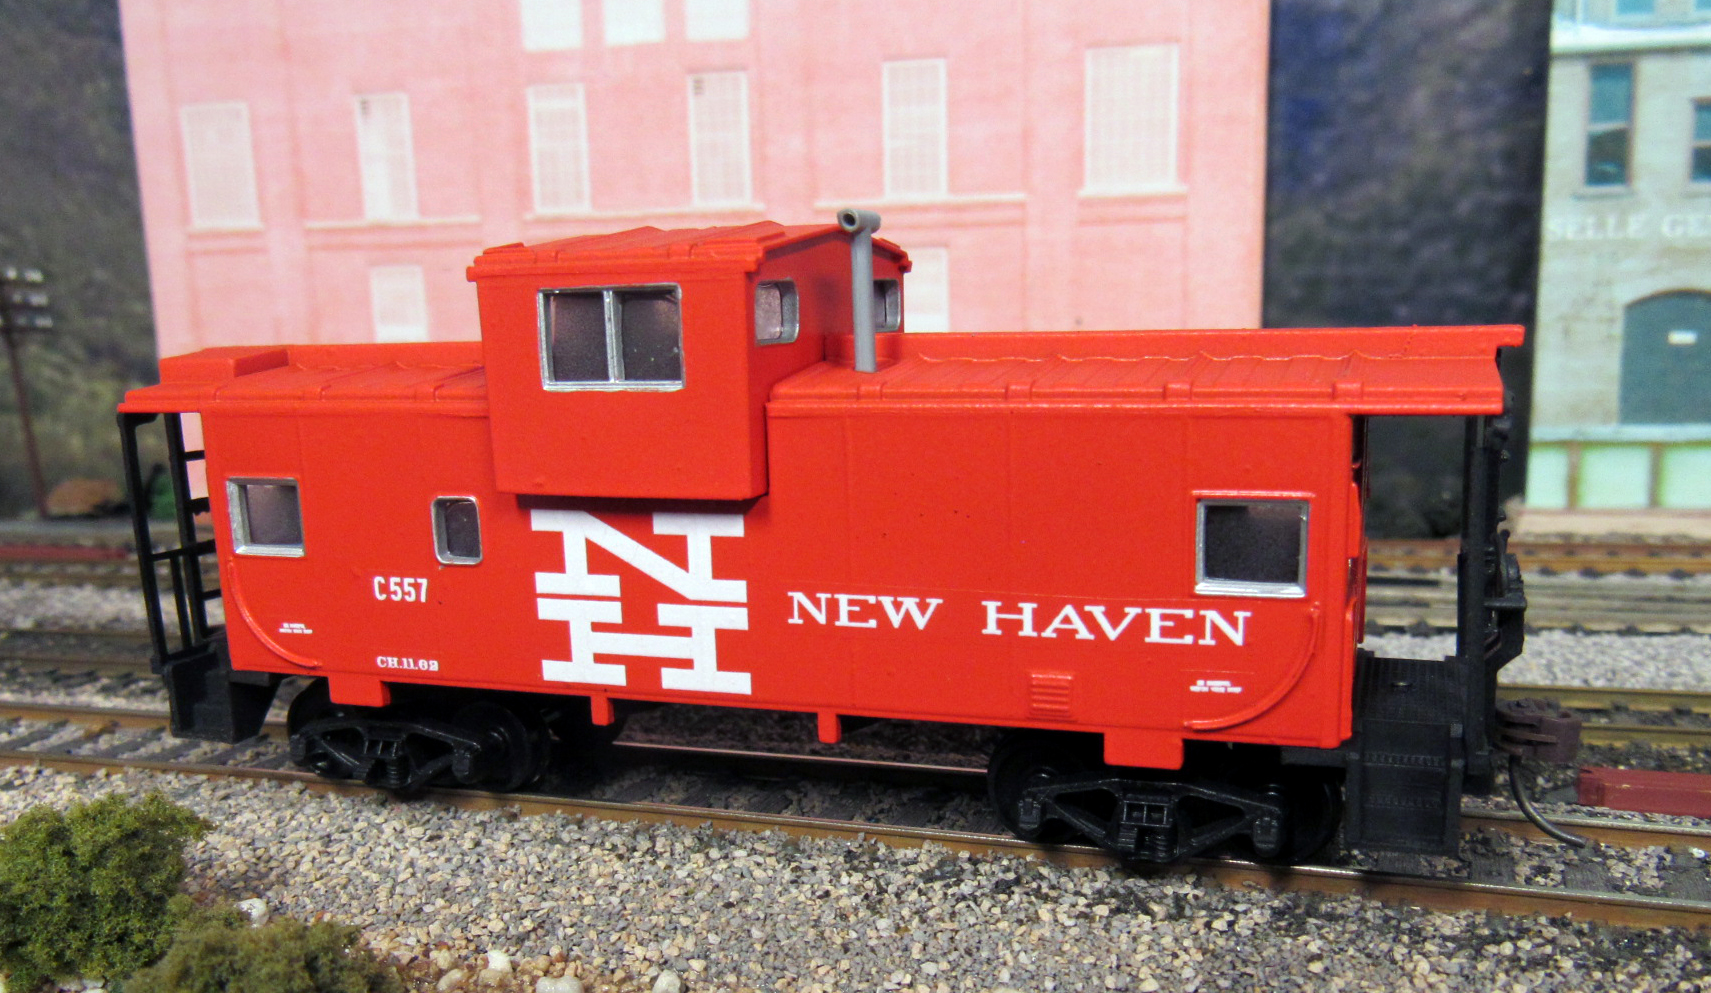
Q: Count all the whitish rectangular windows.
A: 11